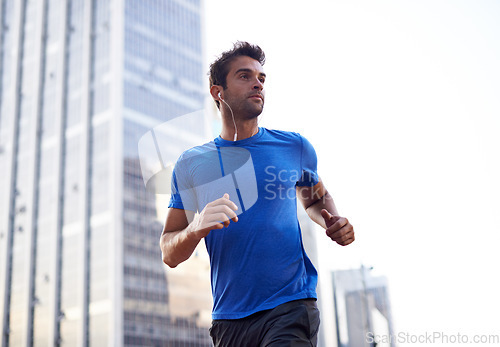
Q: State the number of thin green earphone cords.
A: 0